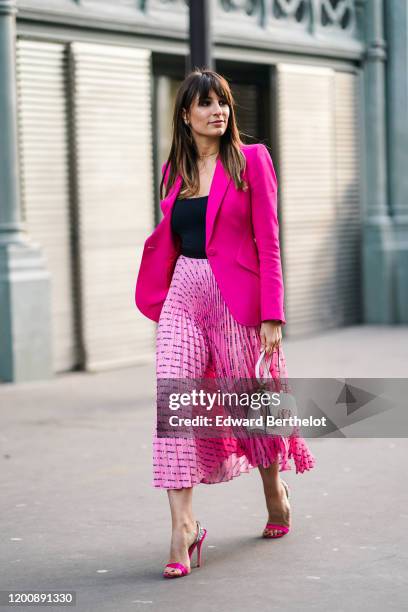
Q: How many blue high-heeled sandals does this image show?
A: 0